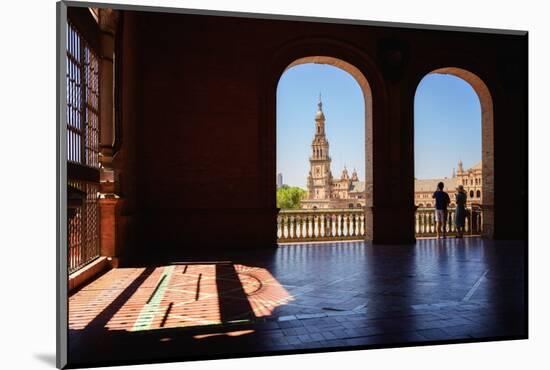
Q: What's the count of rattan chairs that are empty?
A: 0